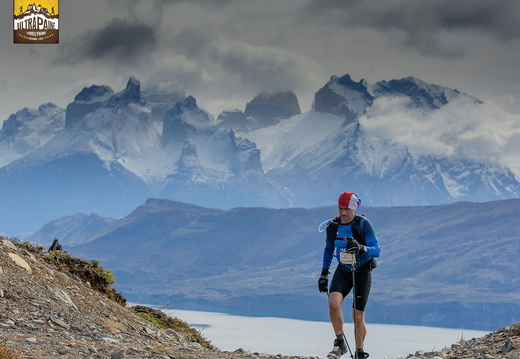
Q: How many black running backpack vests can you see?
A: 1